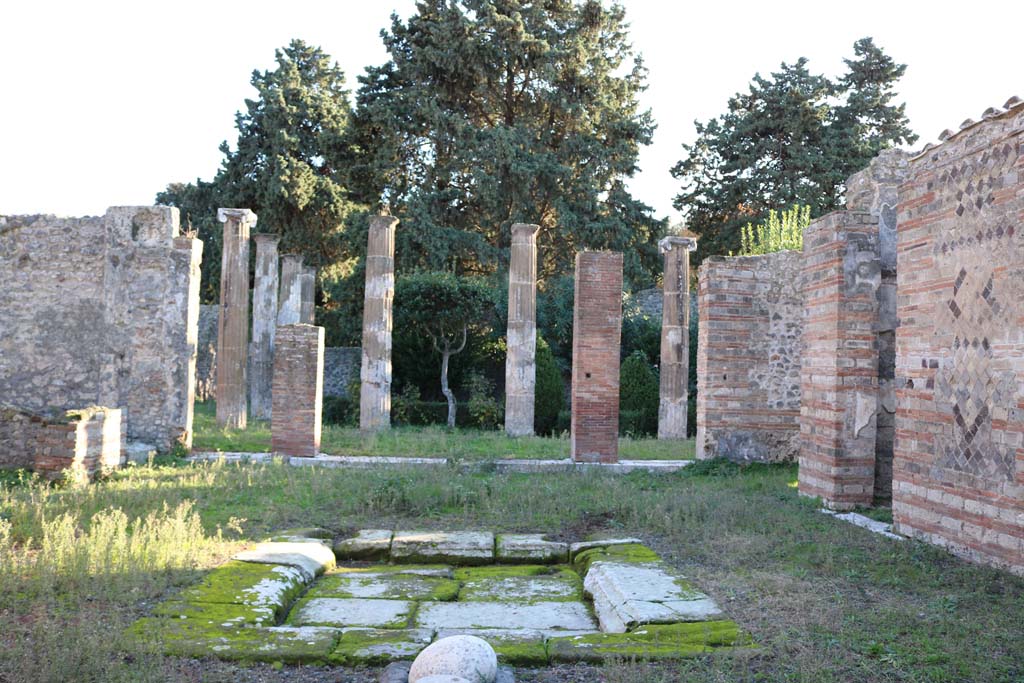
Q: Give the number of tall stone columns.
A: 7